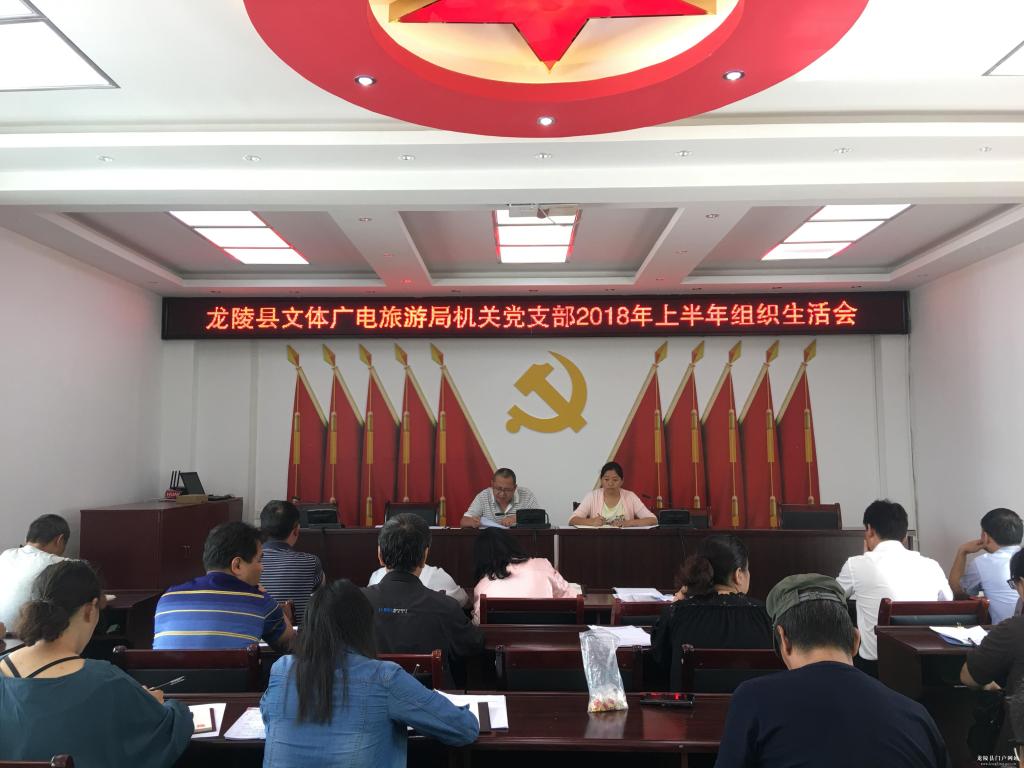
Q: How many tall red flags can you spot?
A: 10